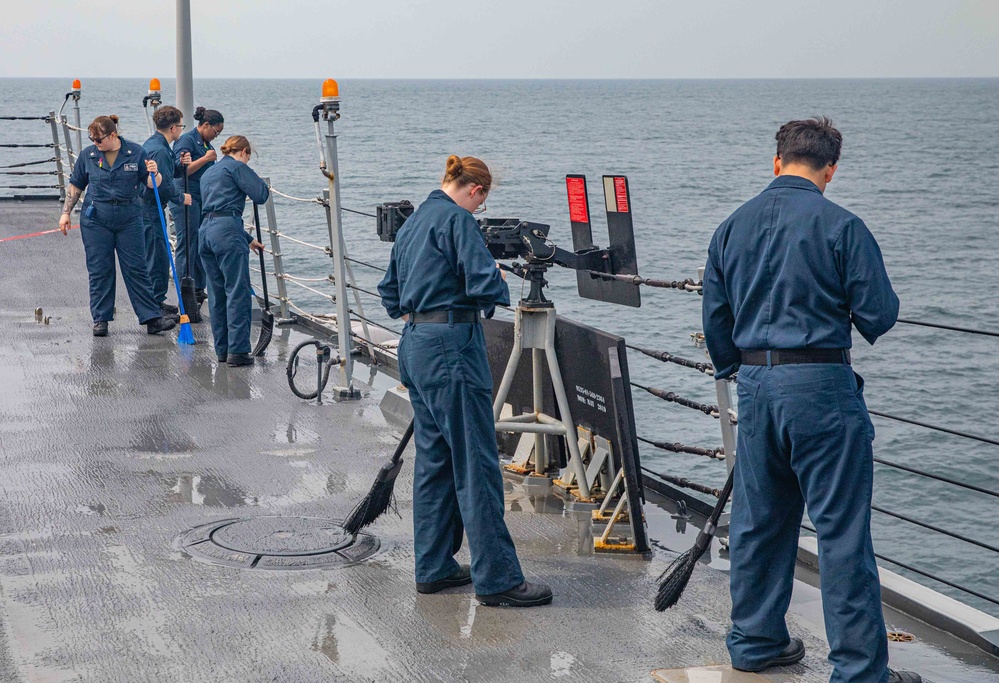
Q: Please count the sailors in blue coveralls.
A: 6